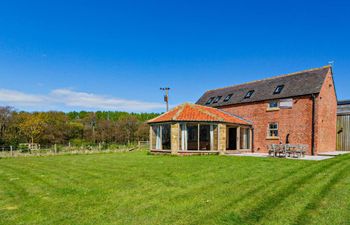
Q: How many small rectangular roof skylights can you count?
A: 5